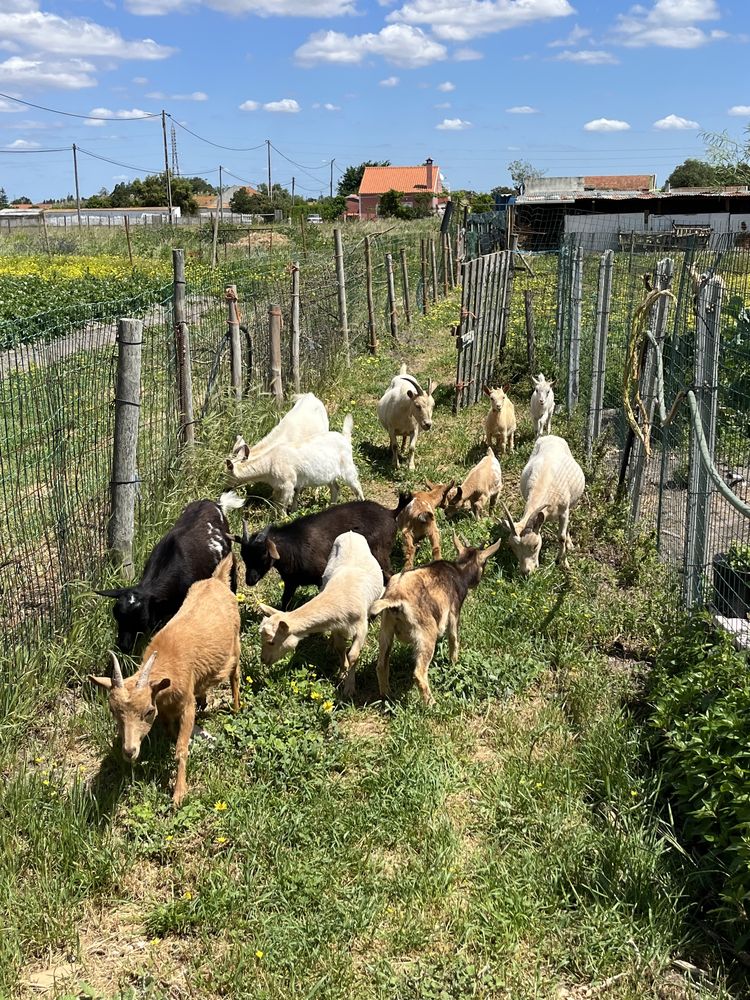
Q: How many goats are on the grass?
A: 13